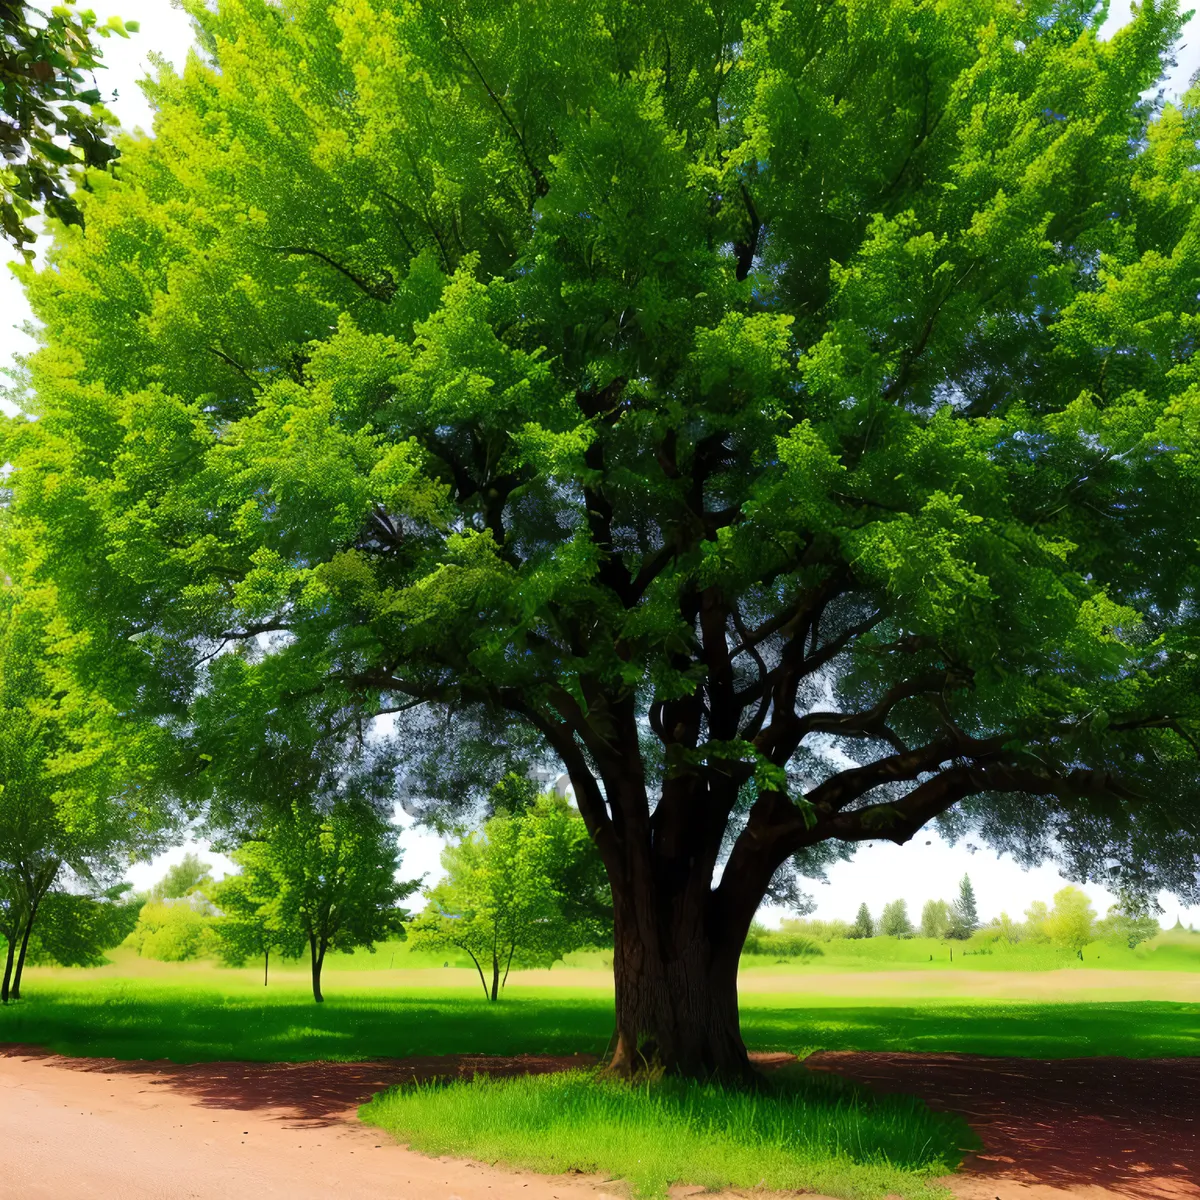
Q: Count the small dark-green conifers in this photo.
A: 2